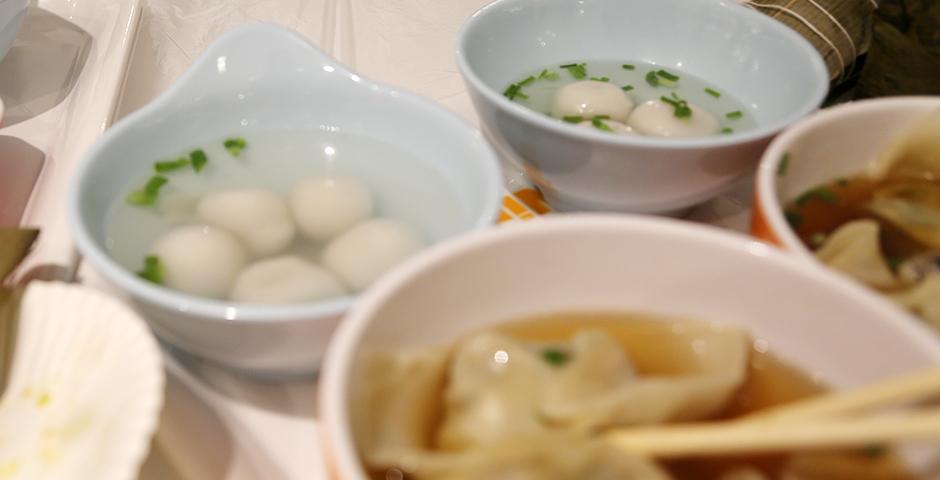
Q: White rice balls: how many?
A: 8